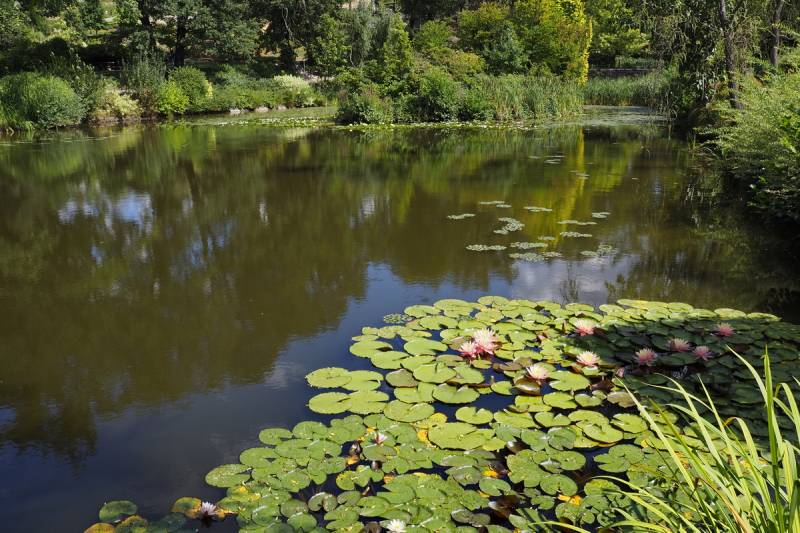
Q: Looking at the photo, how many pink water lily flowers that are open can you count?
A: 9